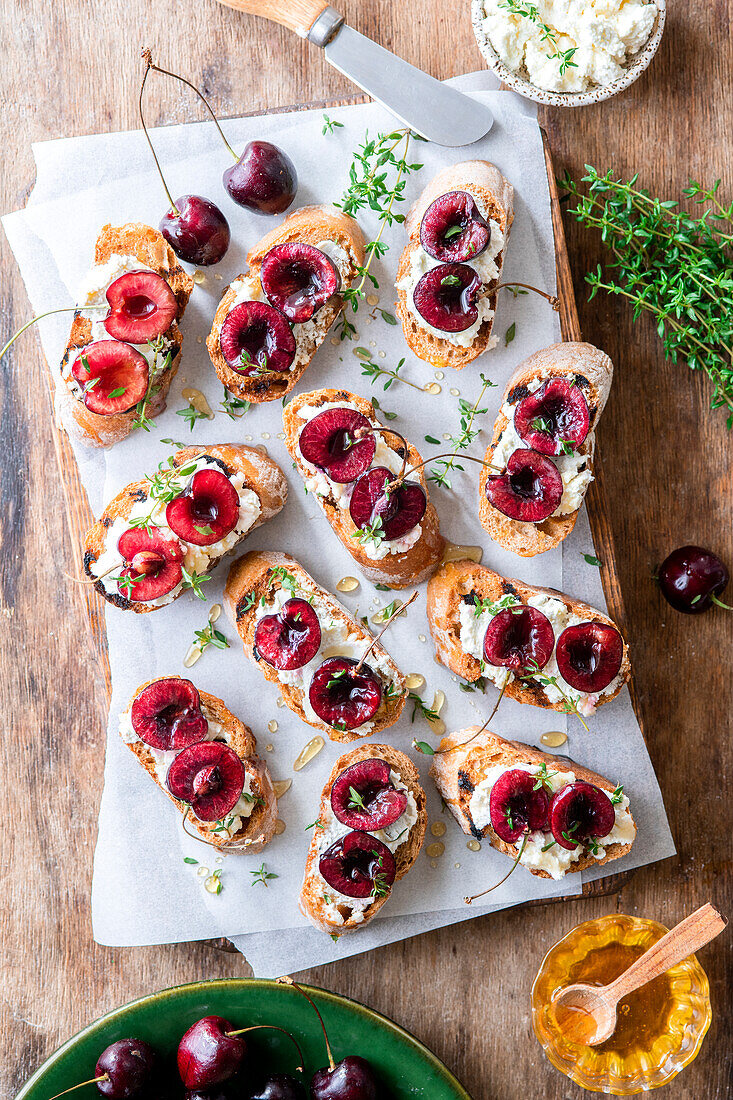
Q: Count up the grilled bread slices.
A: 11